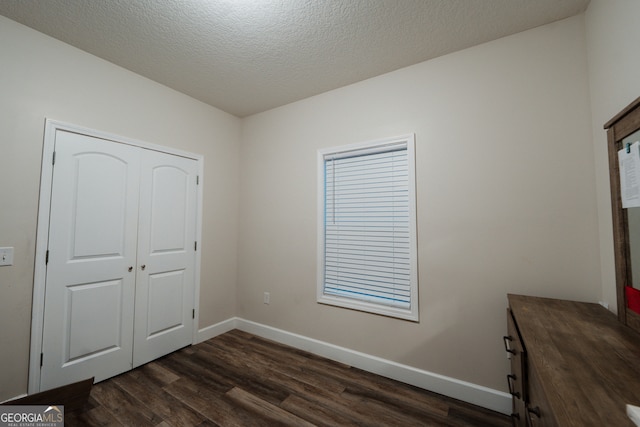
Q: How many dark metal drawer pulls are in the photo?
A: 4